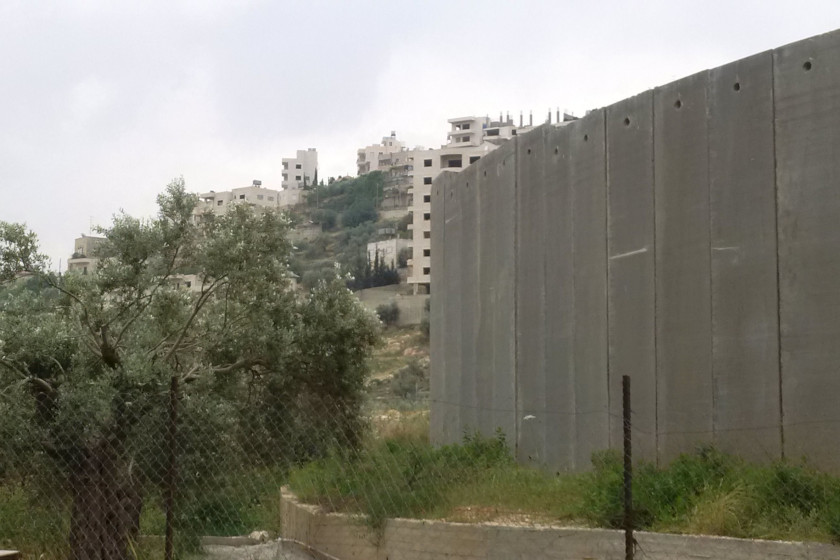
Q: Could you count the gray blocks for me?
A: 12